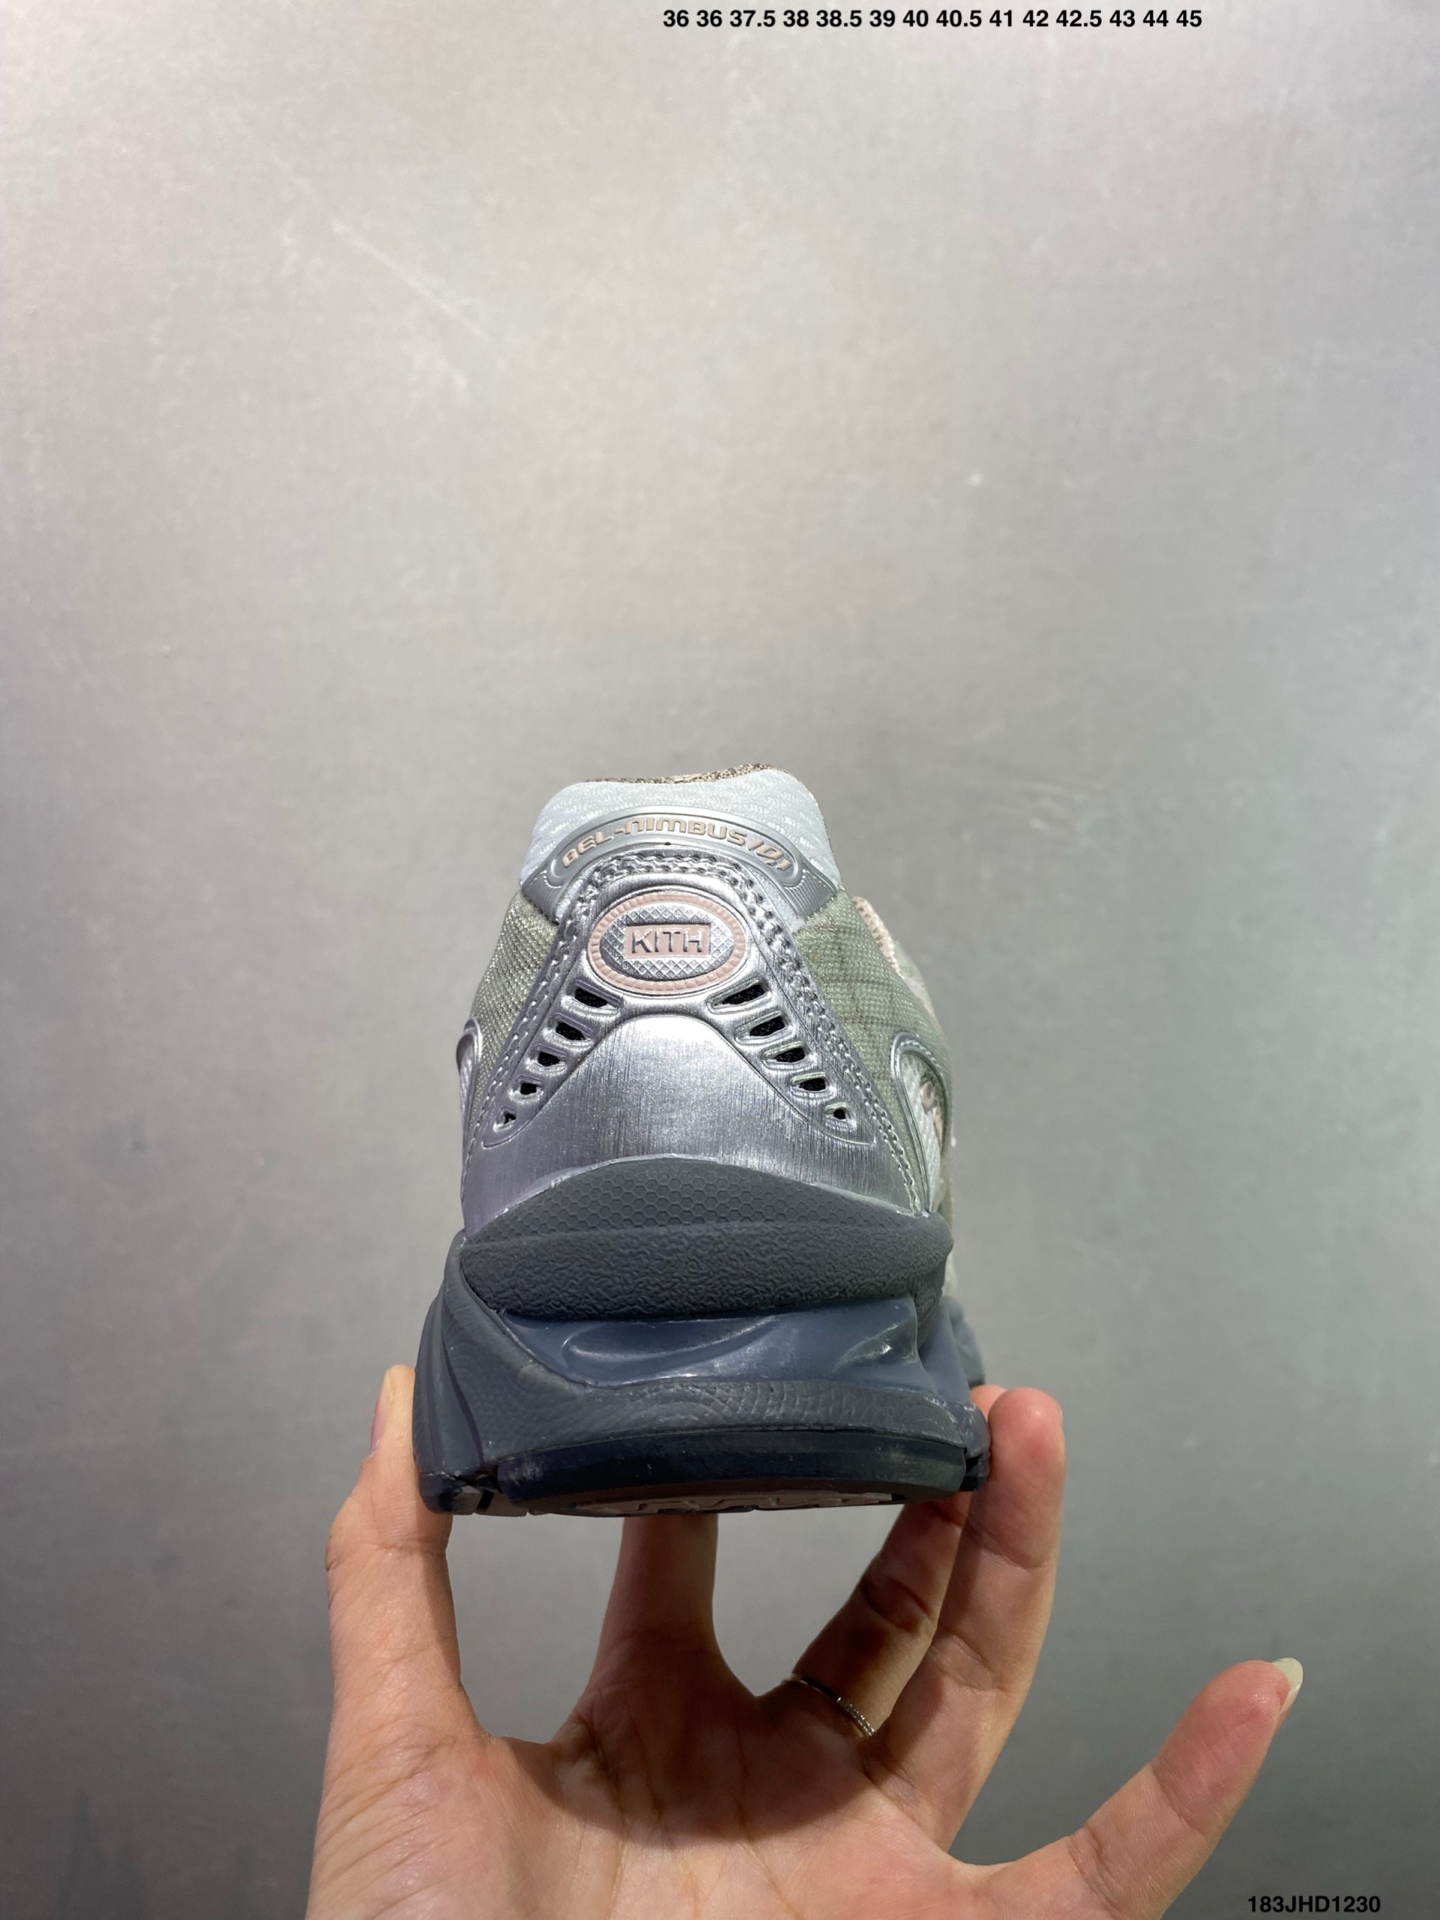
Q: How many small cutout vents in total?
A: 10